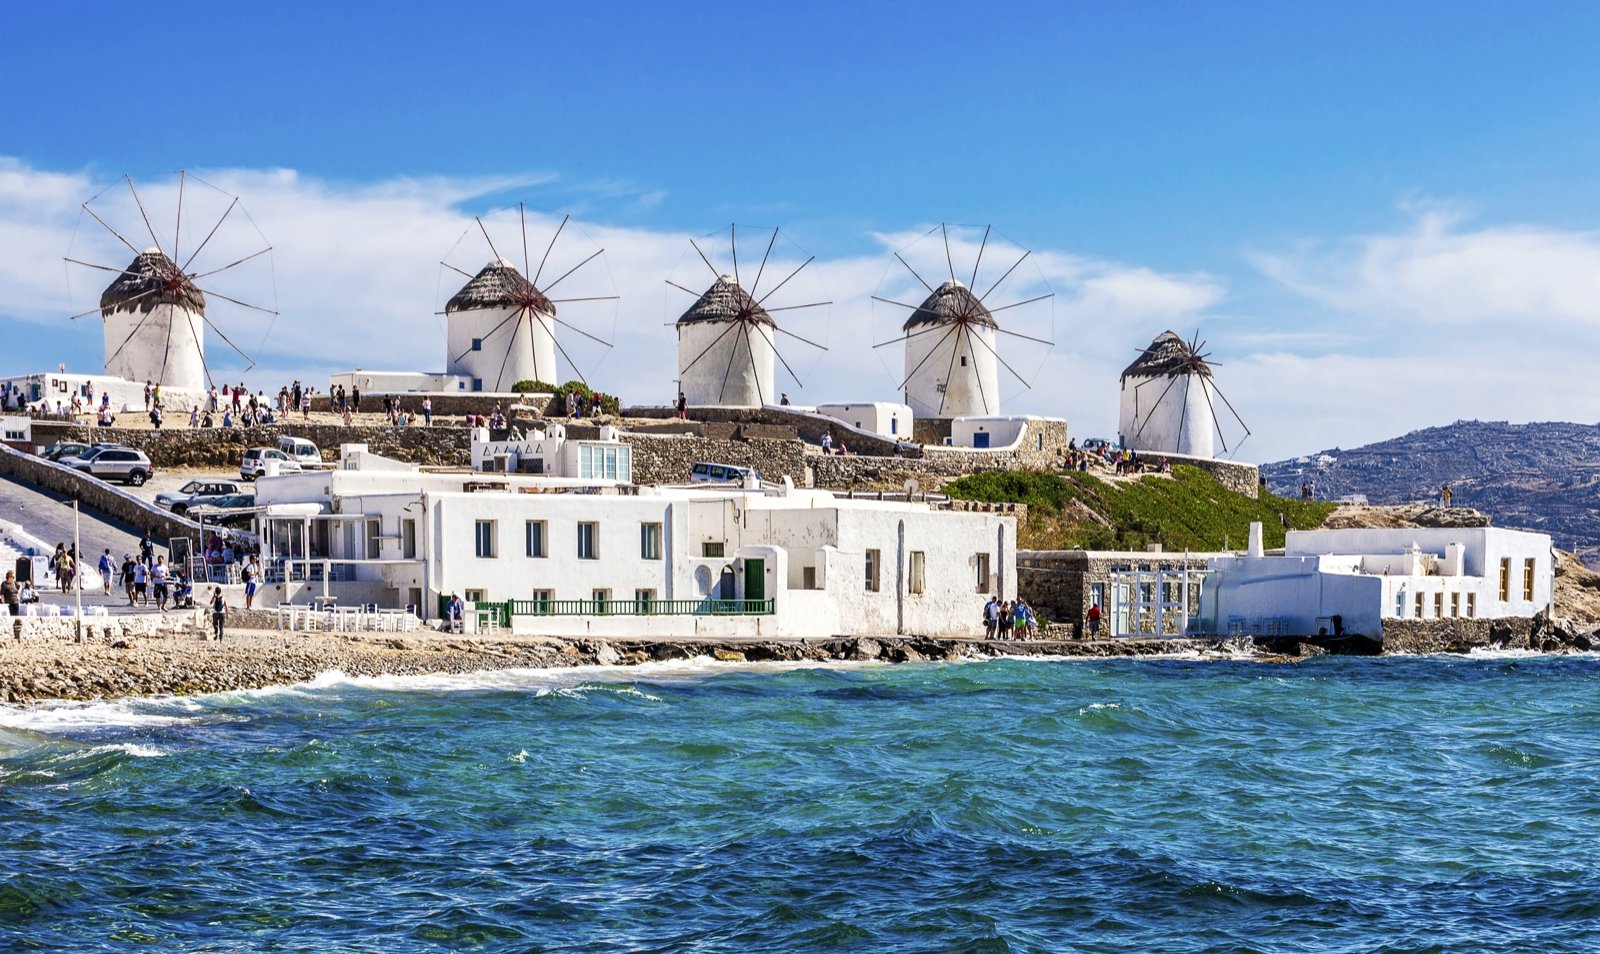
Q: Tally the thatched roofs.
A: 5